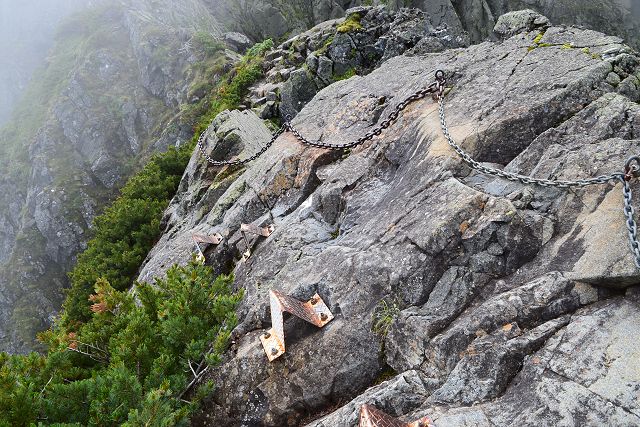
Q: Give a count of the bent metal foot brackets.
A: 4